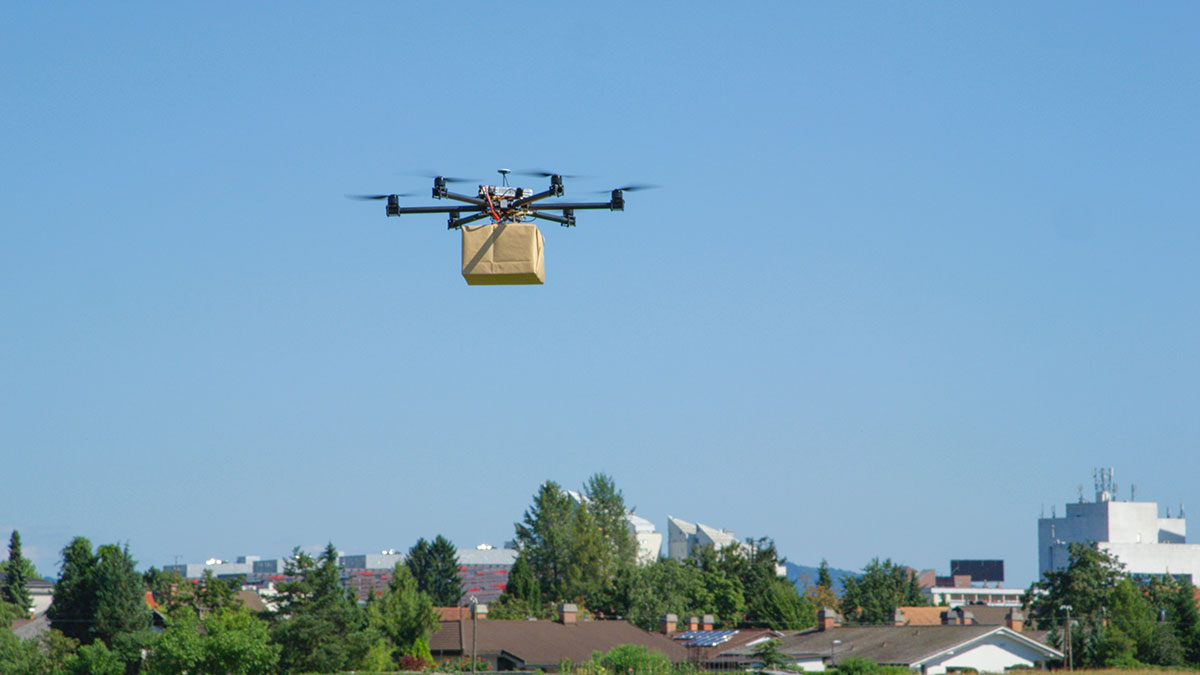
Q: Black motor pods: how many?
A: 6